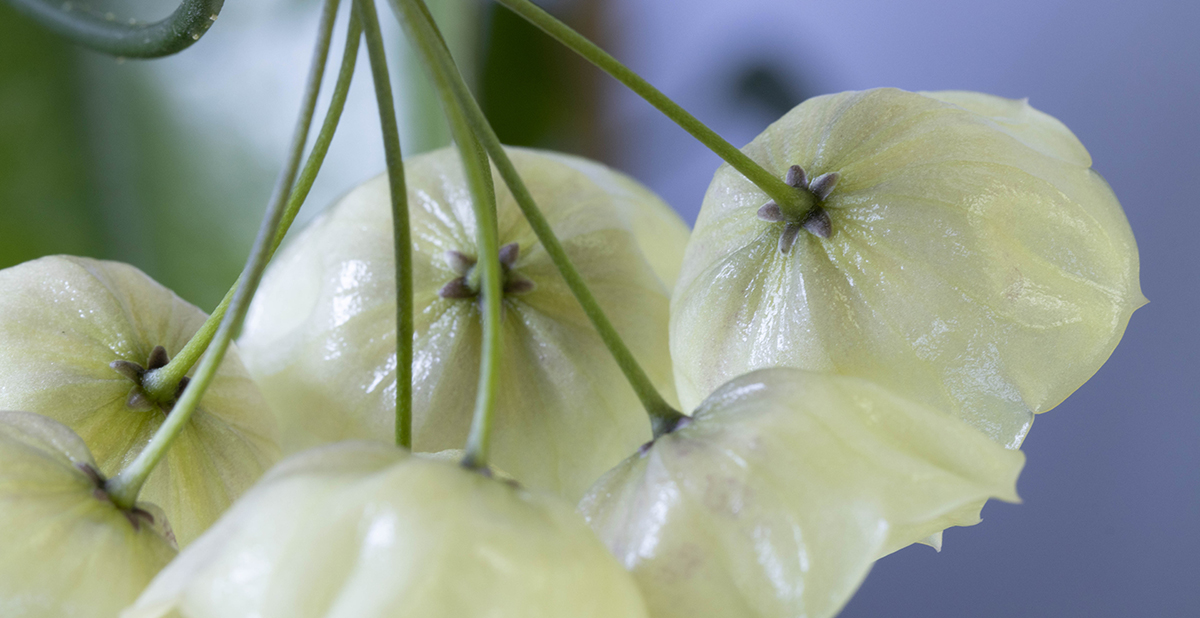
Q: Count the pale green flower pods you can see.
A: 6